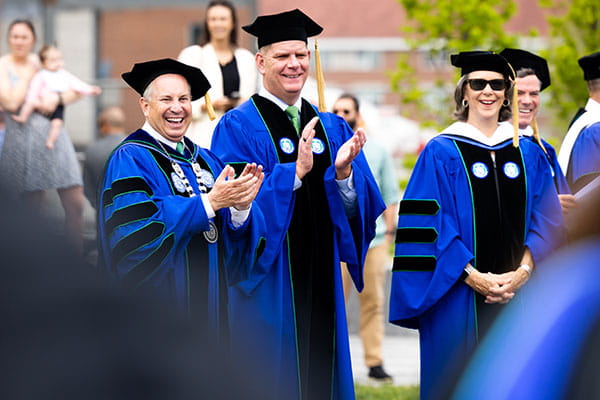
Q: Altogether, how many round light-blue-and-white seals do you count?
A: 6